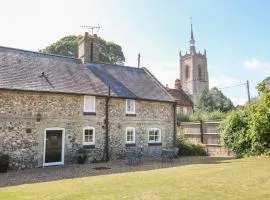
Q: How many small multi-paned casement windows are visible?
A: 5